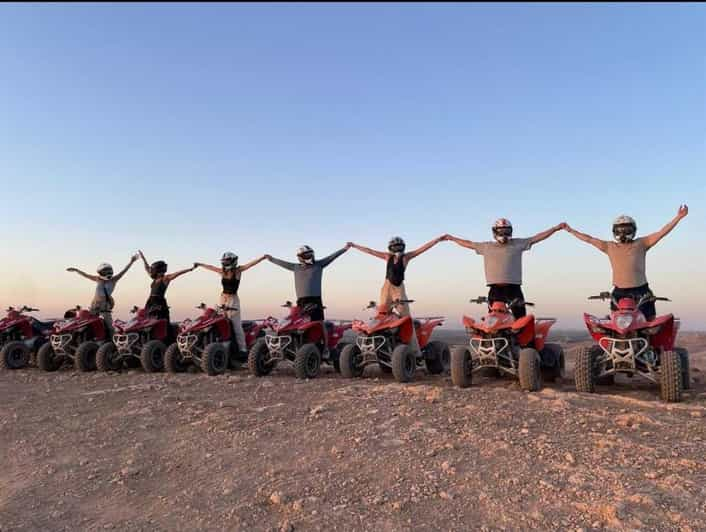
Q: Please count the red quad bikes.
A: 8